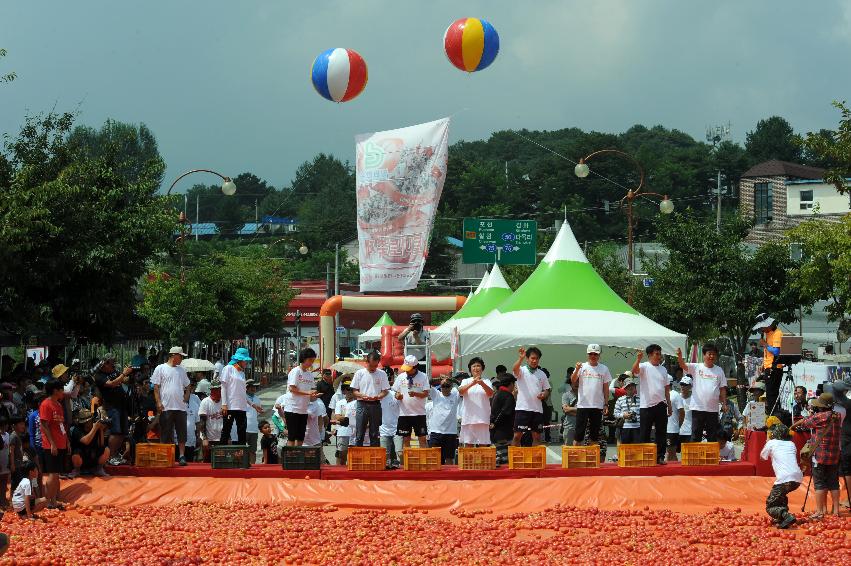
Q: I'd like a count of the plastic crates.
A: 10